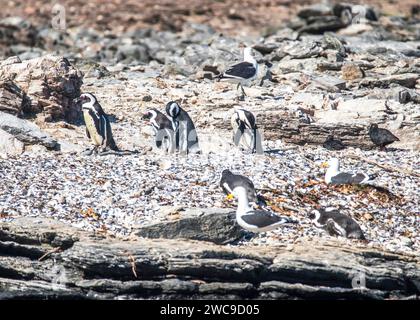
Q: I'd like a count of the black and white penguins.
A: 6